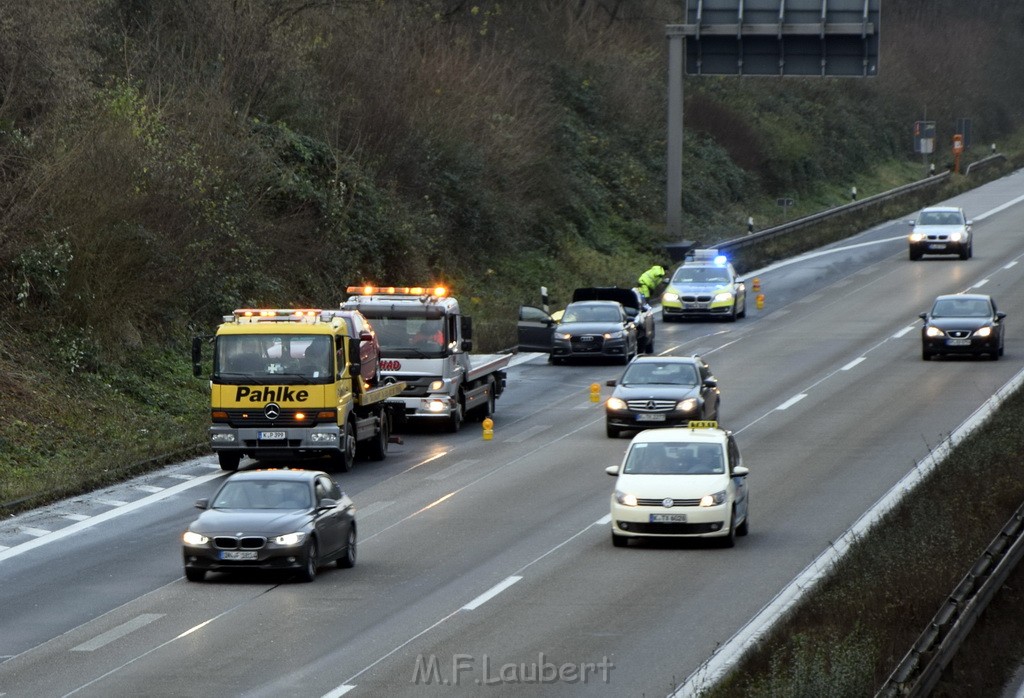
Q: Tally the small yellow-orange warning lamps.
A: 4